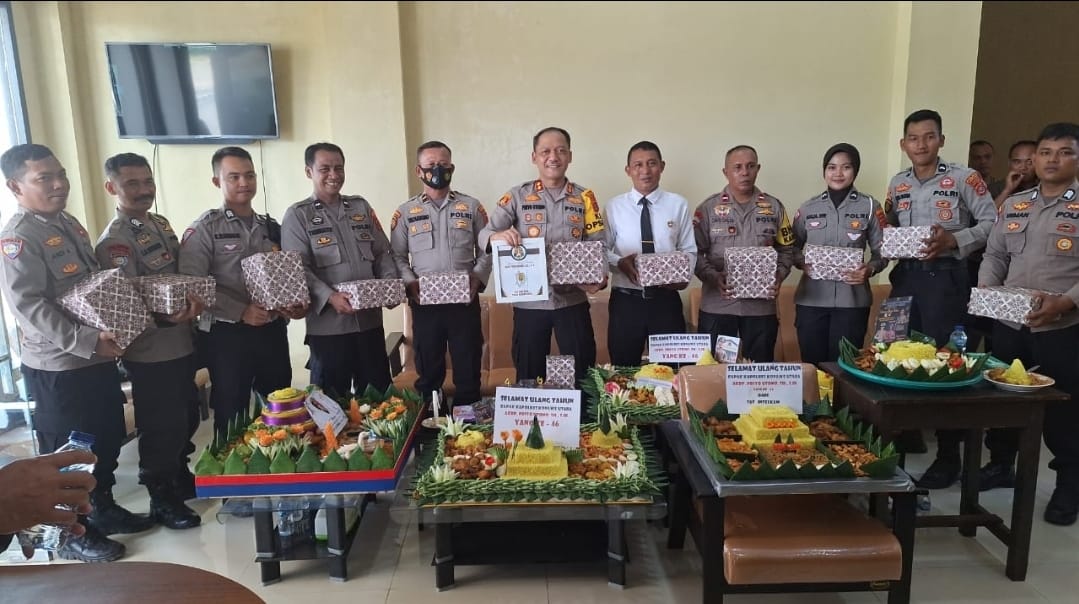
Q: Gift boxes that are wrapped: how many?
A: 12